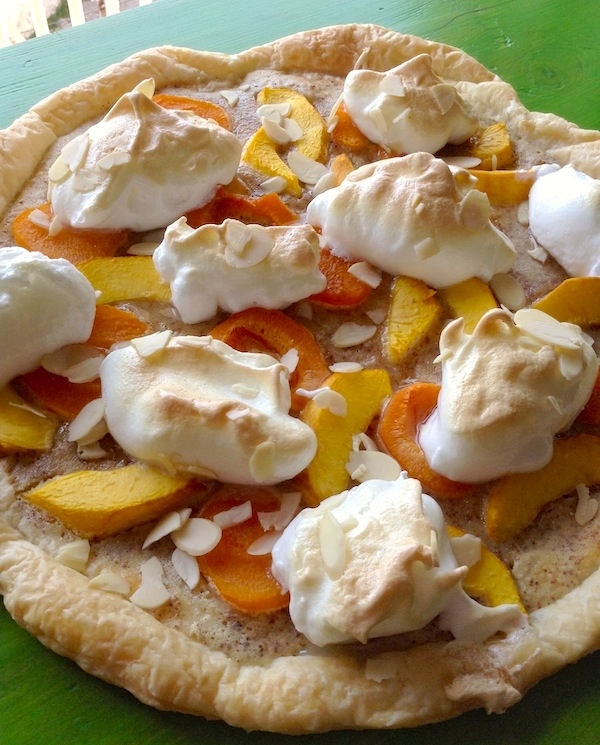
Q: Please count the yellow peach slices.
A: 13